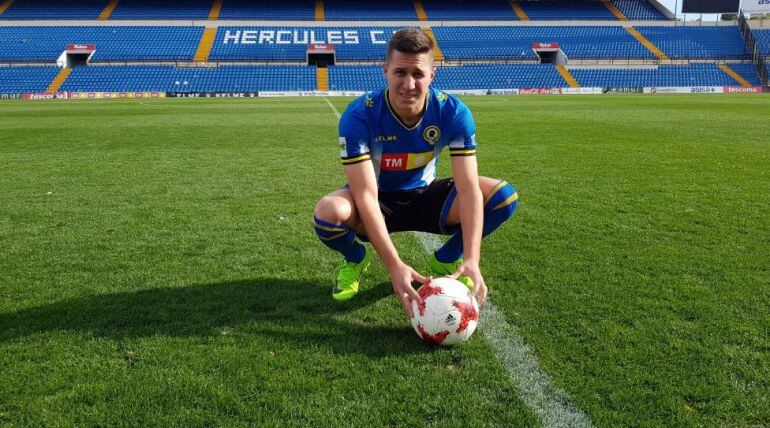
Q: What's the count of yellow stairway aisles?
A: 14